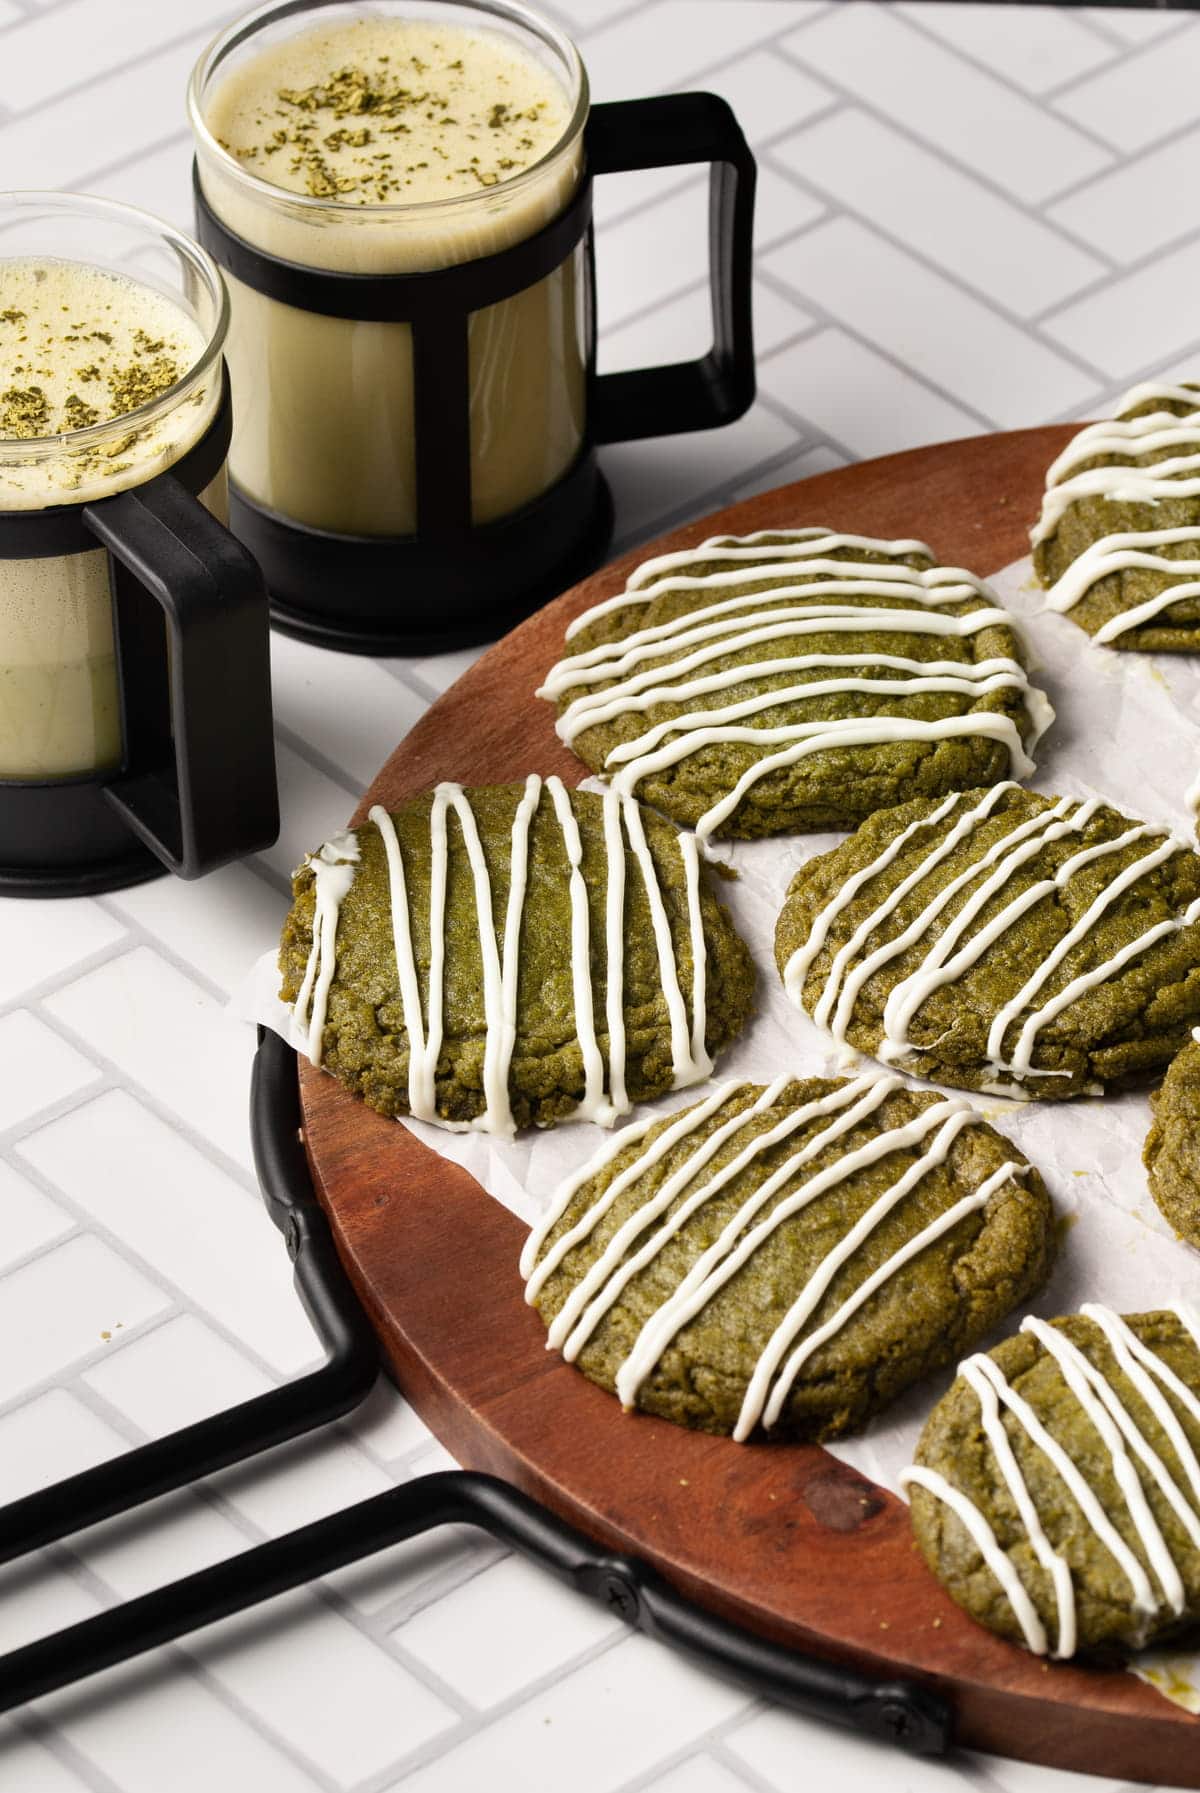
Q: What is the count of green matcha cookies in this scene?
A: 7